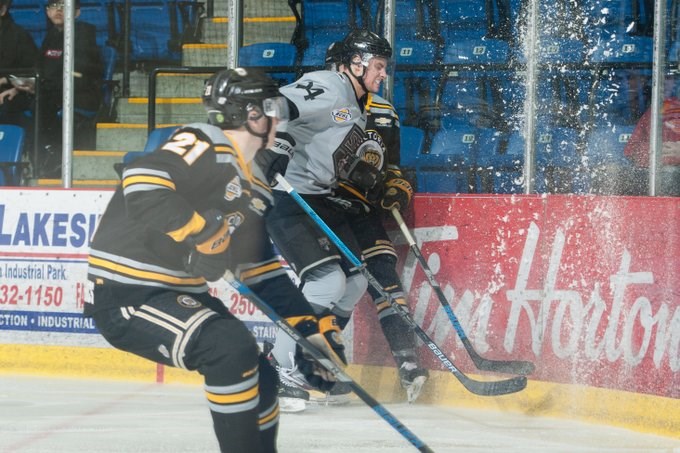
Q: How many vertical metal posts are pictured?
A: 5